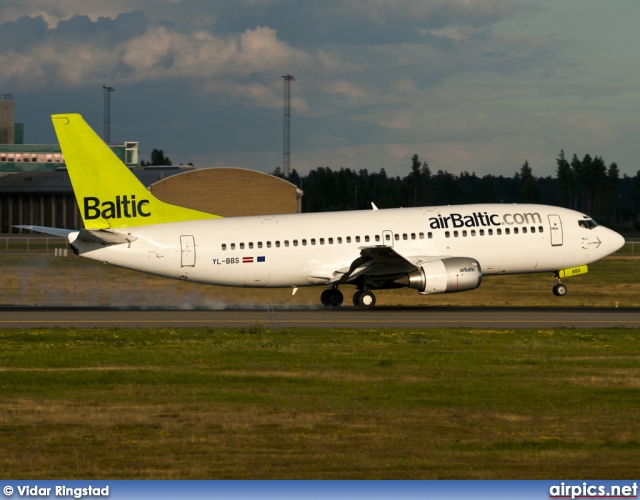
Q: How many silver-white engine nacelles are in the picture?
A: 1